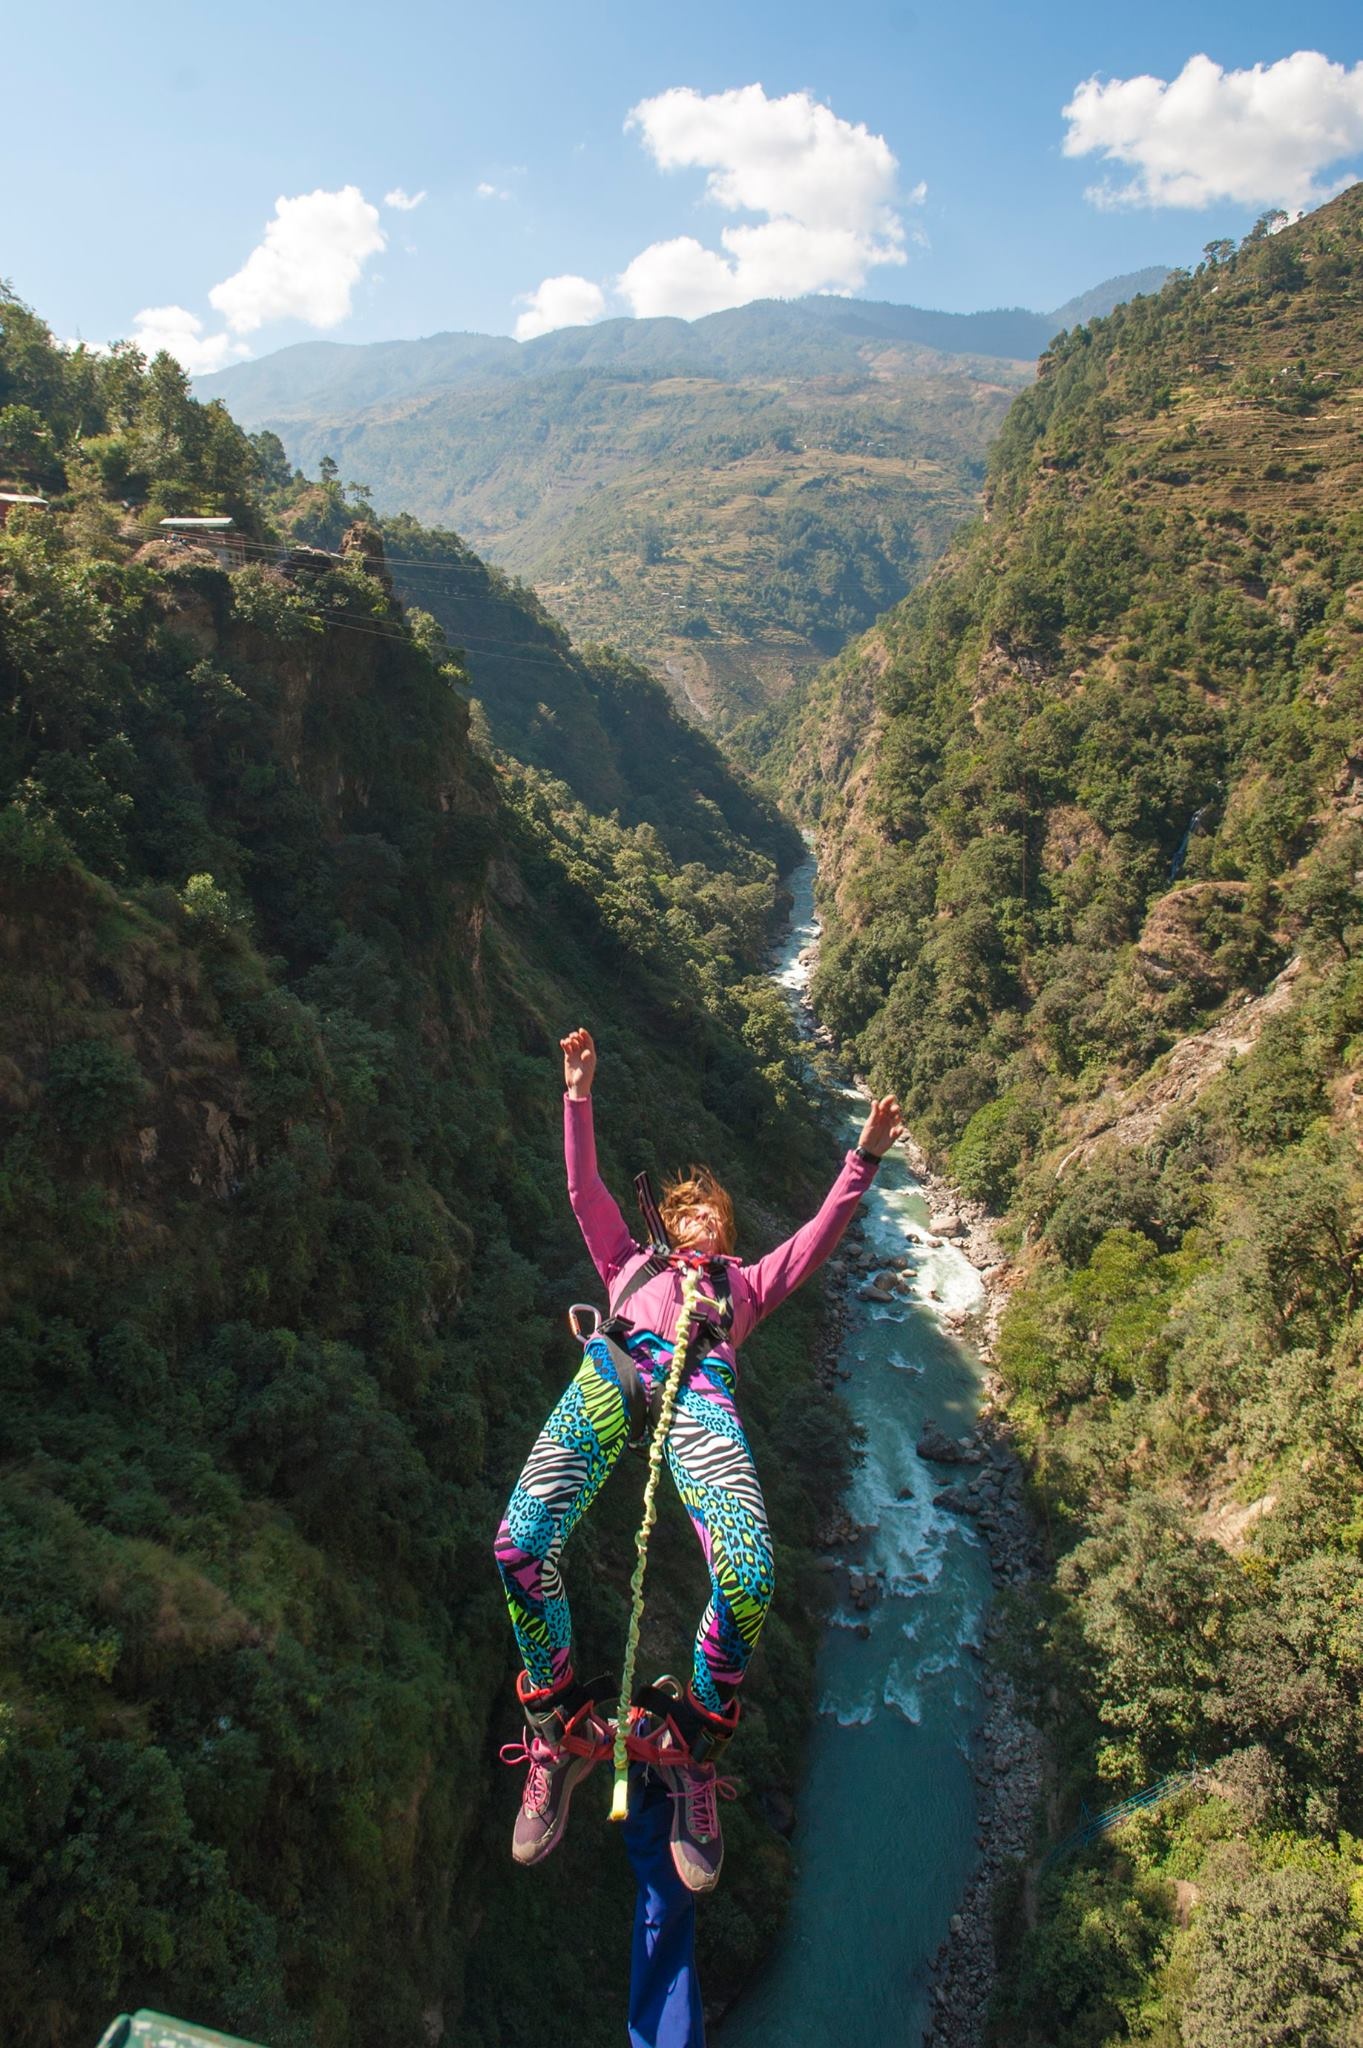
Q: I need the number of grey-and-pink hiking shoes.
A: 2